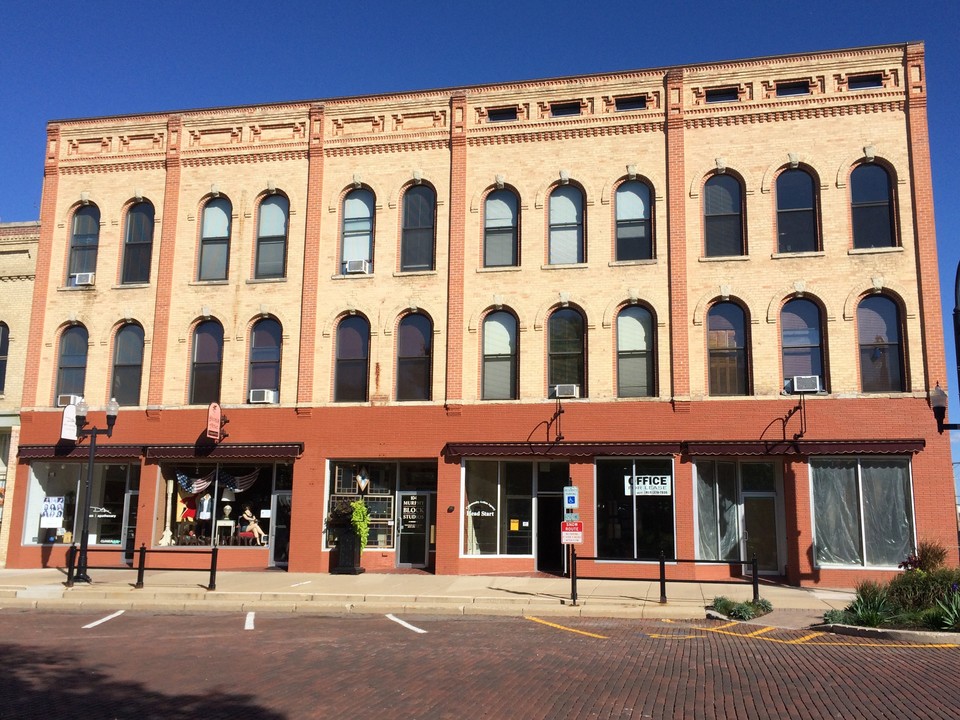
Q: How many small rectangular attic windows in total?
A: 6